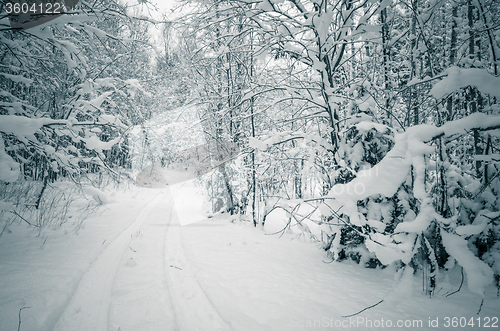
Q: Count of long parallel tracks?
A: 2